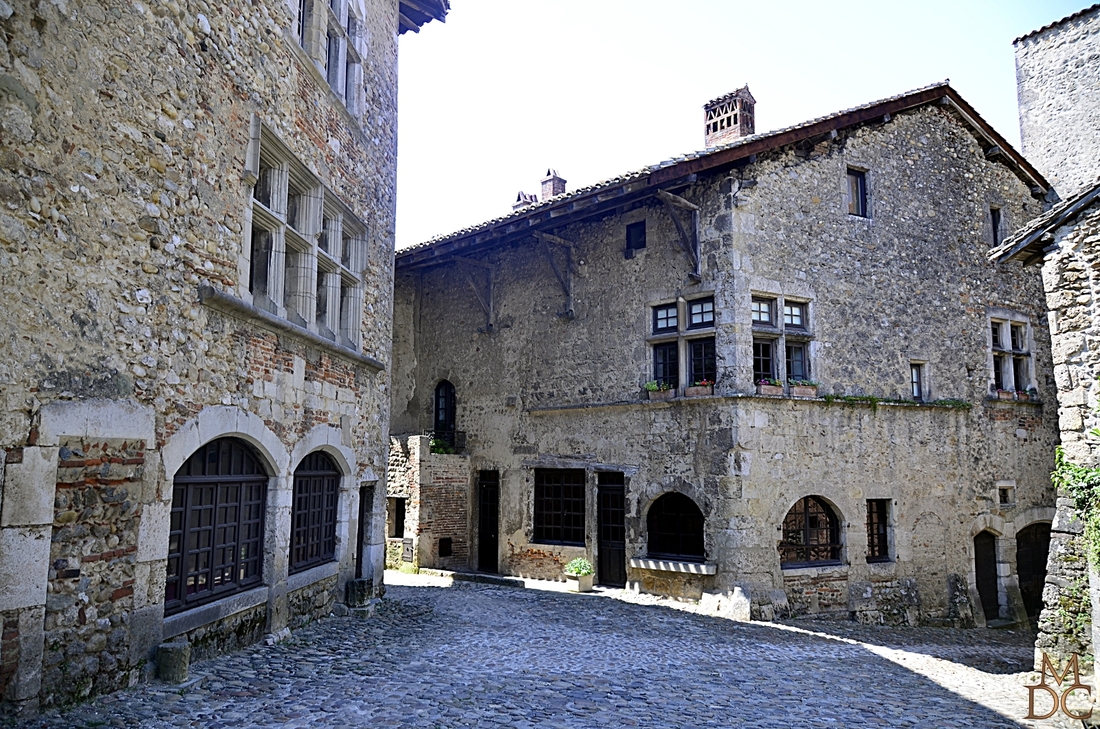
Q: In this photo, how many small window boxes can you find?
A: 6